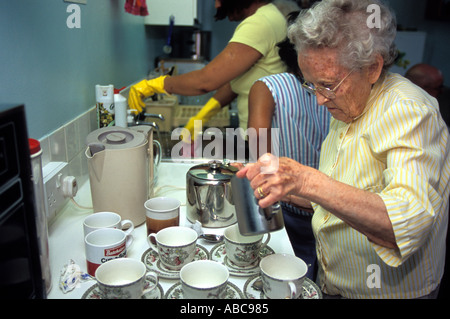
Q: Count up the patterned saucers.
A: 5